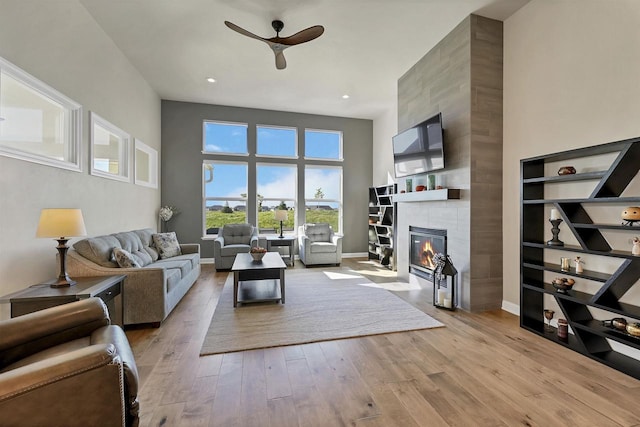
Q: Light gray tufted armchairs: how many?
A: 2